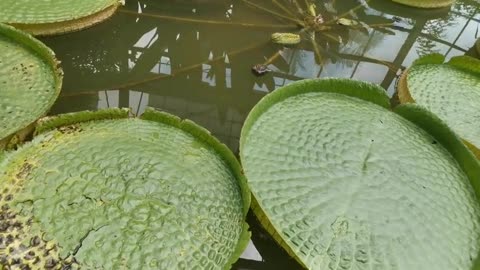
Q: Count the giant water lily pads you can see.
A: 6